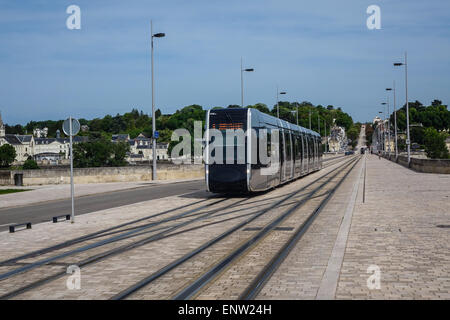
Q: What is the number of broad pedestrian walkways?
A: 1